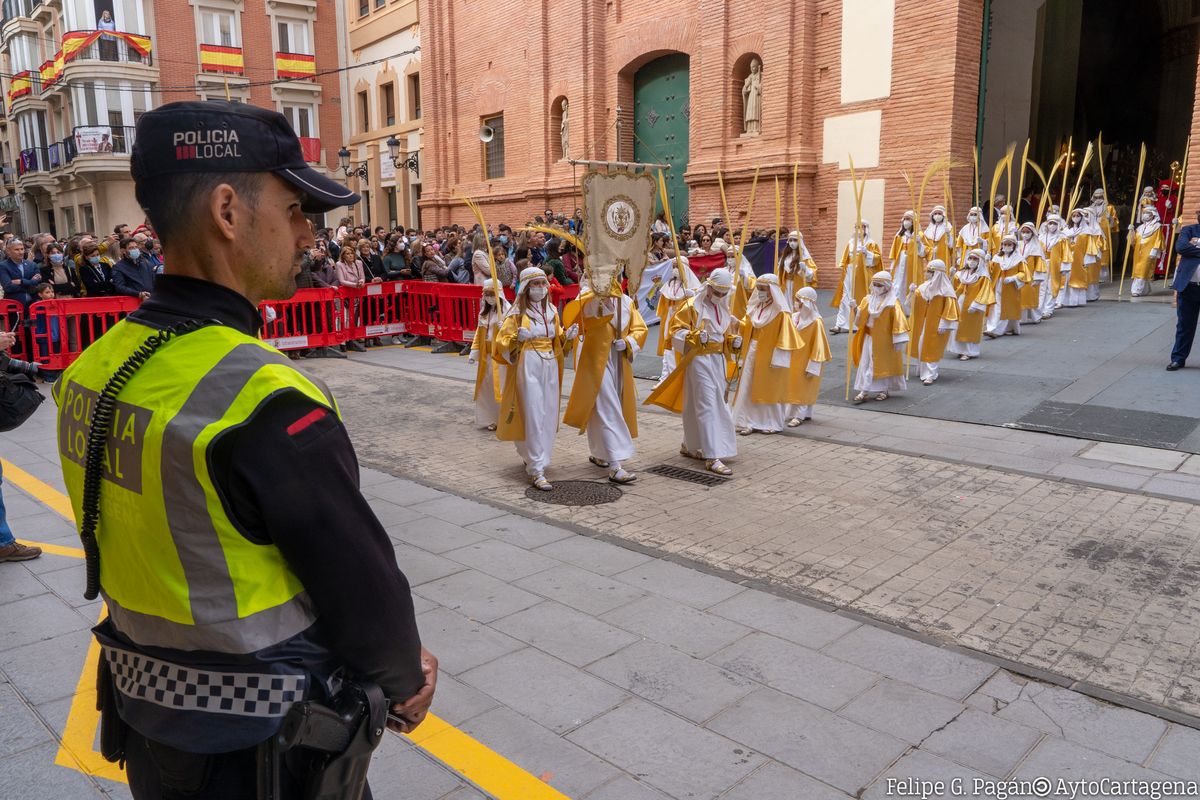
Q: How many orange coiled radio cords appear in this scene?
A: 0